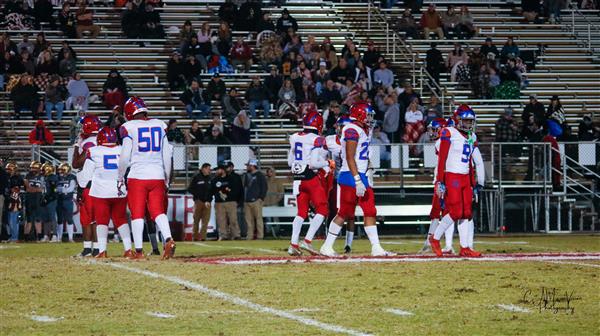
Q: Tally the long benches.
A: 1